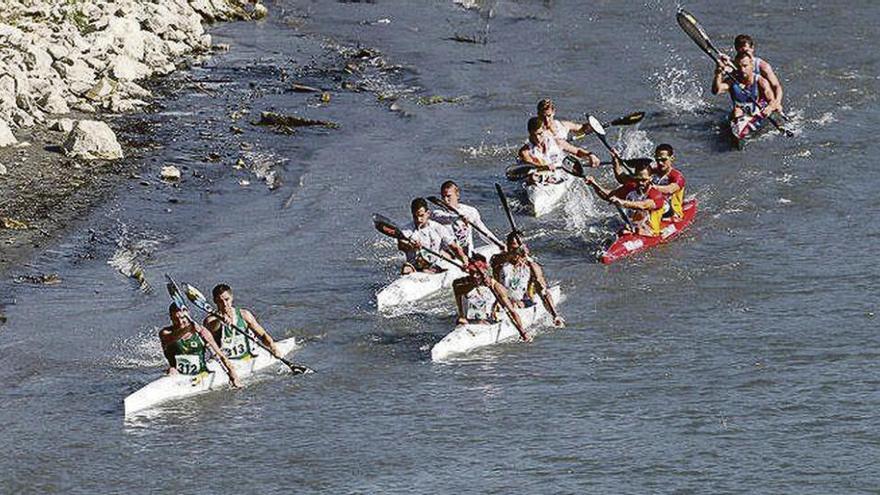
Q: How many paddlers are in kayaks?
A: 12